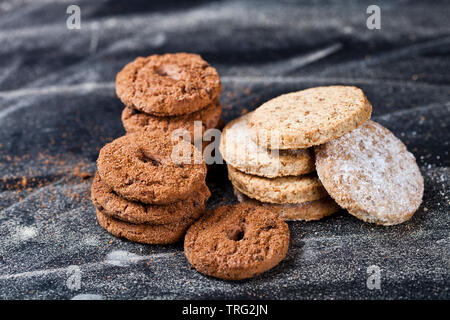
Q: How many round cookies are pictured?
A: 11